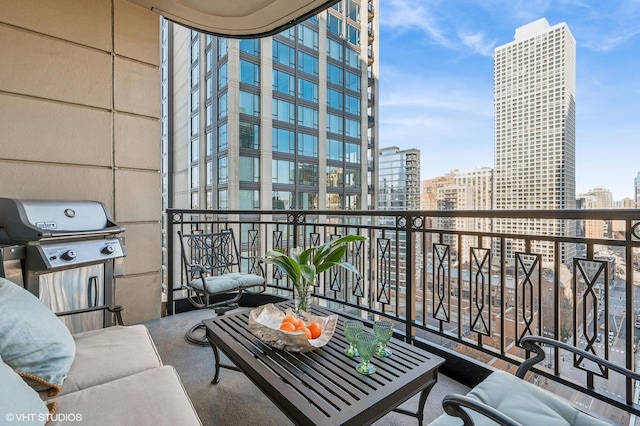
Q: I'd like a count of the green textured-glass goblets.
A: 3